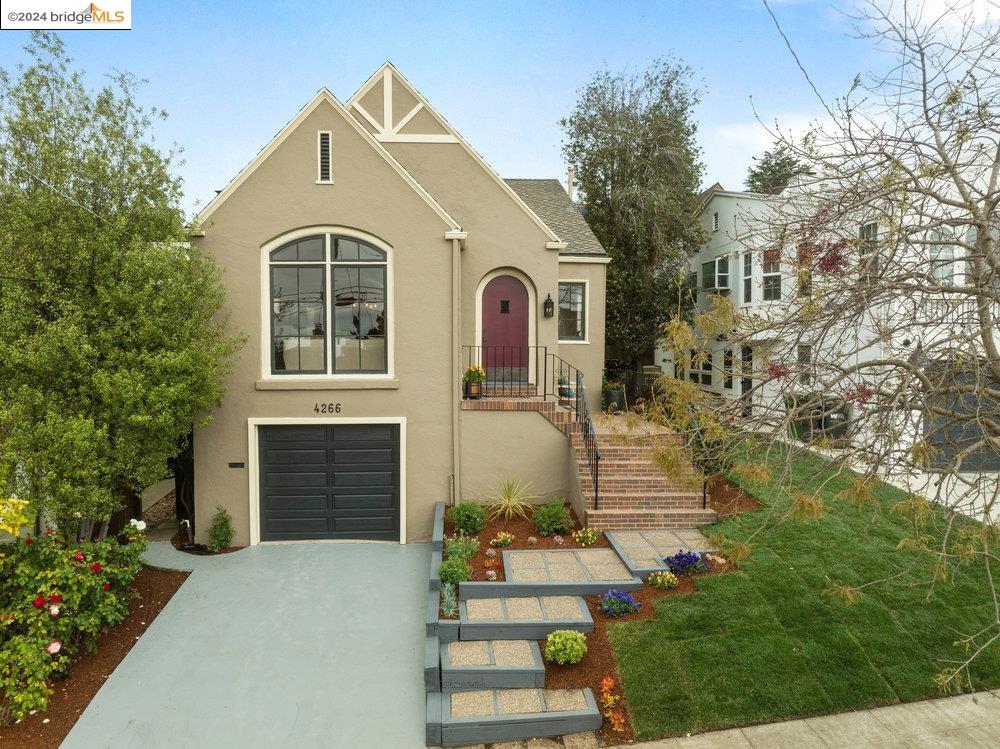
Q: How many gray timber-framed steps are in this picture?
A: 5